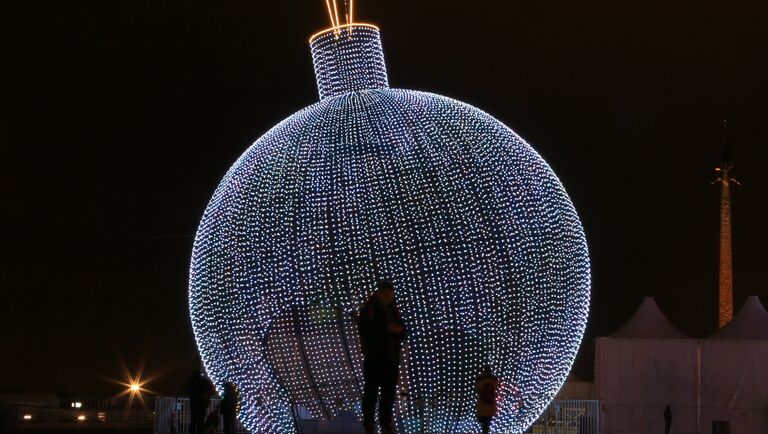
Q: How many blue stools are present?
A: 0